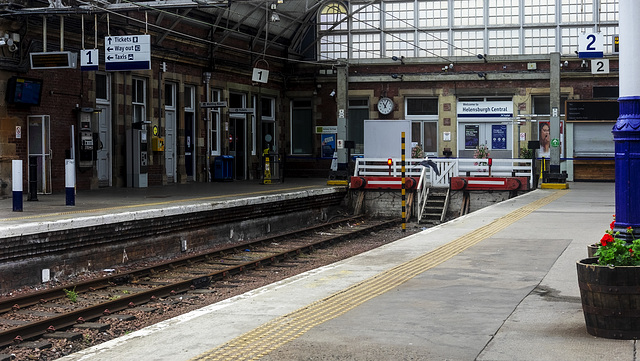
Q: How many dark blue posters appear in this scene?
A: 2